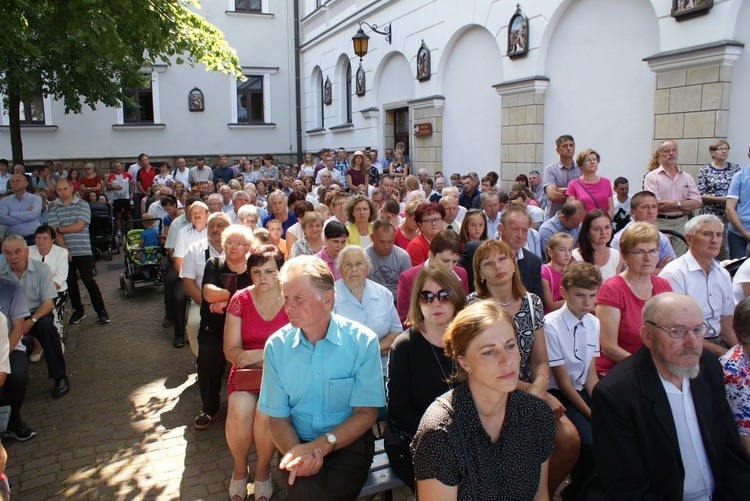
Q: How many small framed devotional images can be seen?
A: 6